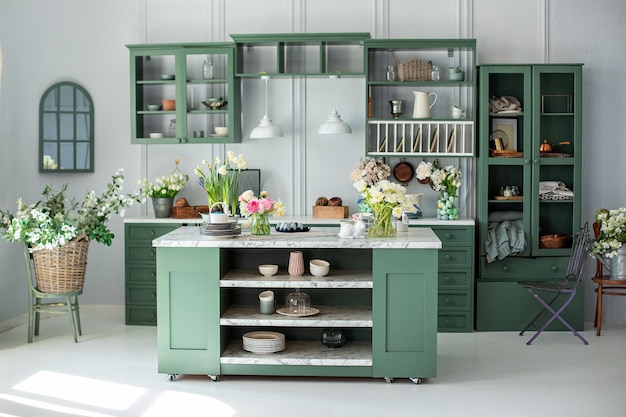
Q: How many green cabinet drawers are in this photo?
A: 11